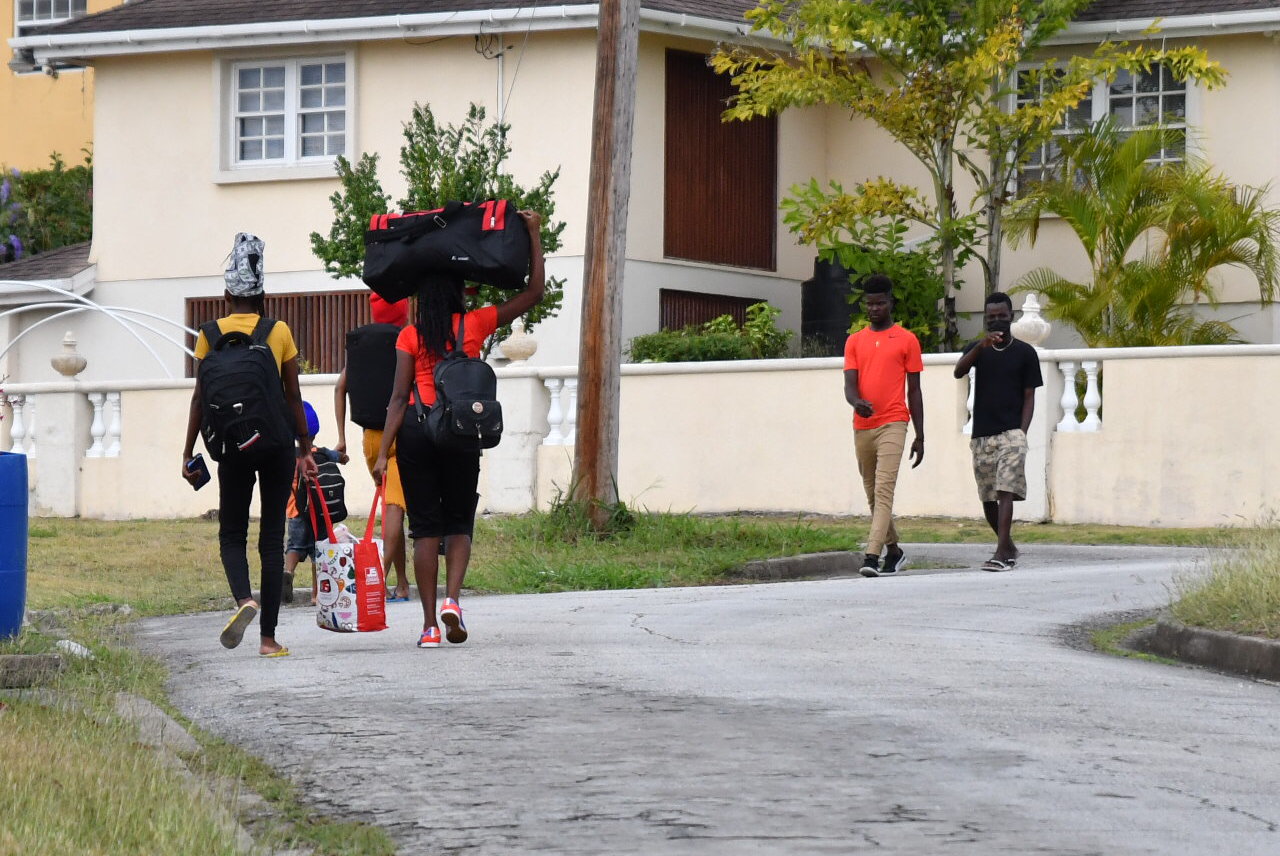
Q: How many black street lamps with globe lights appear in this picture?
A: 0